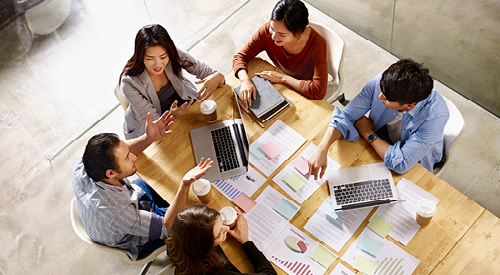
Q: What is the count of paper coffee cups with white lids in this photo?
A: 4